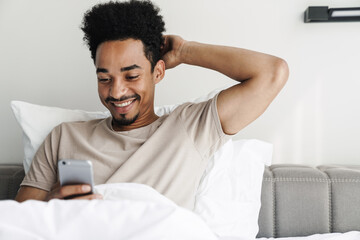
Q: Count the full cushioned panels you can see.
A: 1